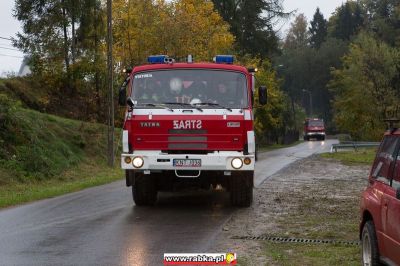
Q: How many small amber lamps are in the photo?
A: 2